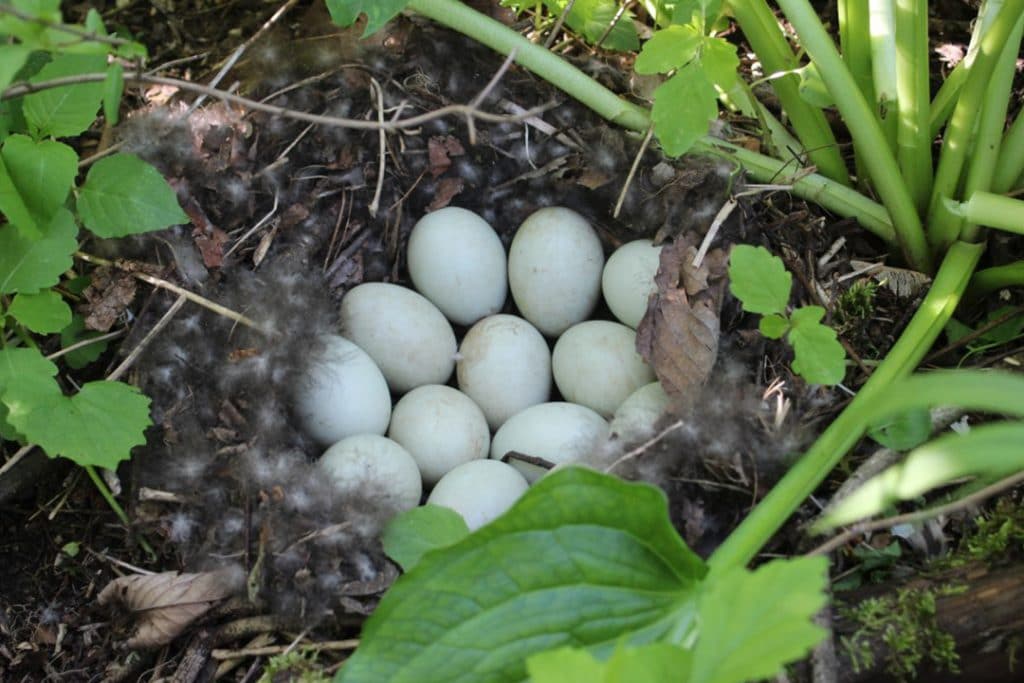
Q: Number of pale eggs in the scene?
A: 12